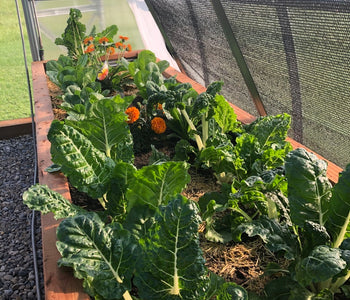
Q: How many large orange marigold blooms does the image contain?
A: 2